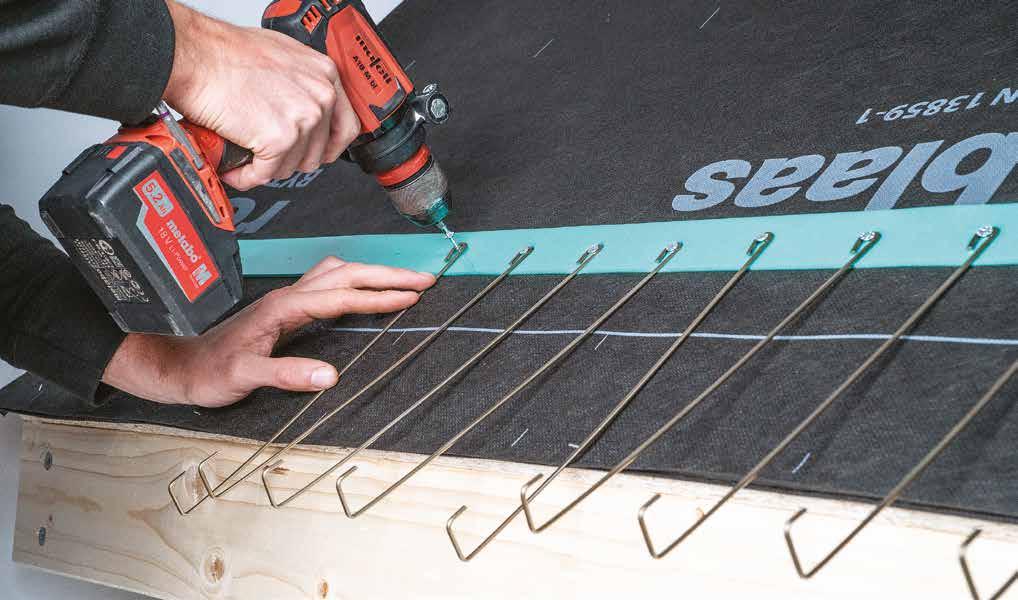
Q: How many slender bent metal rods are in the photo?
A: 9